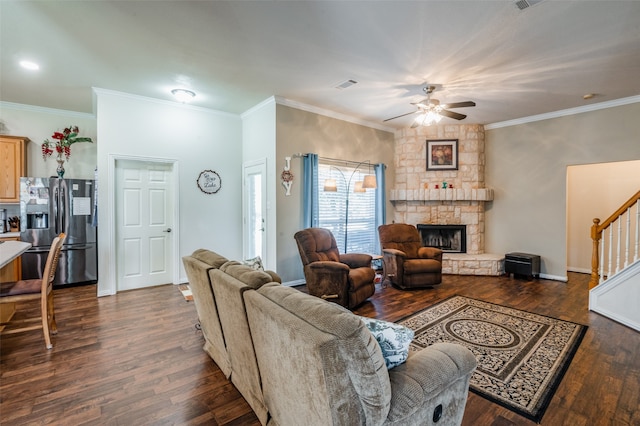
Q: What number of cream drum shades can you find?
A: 3